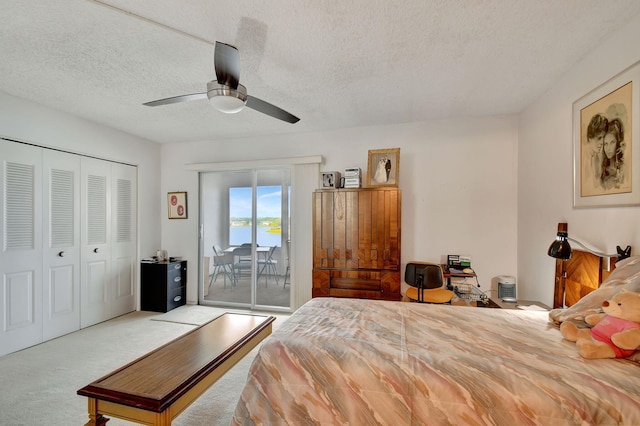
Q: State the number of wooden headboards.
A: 1